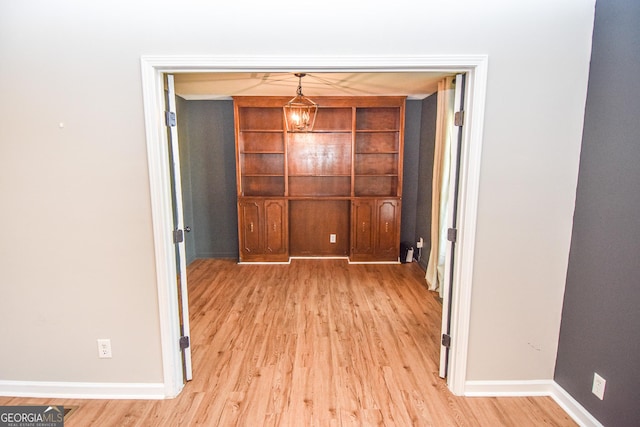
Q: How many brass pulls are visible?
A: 4